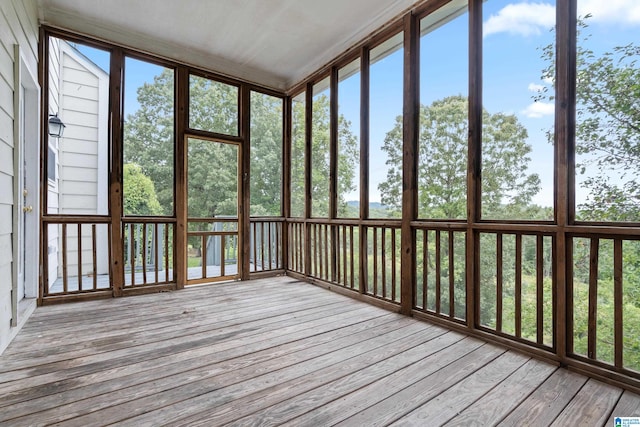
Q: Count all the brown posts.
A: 11